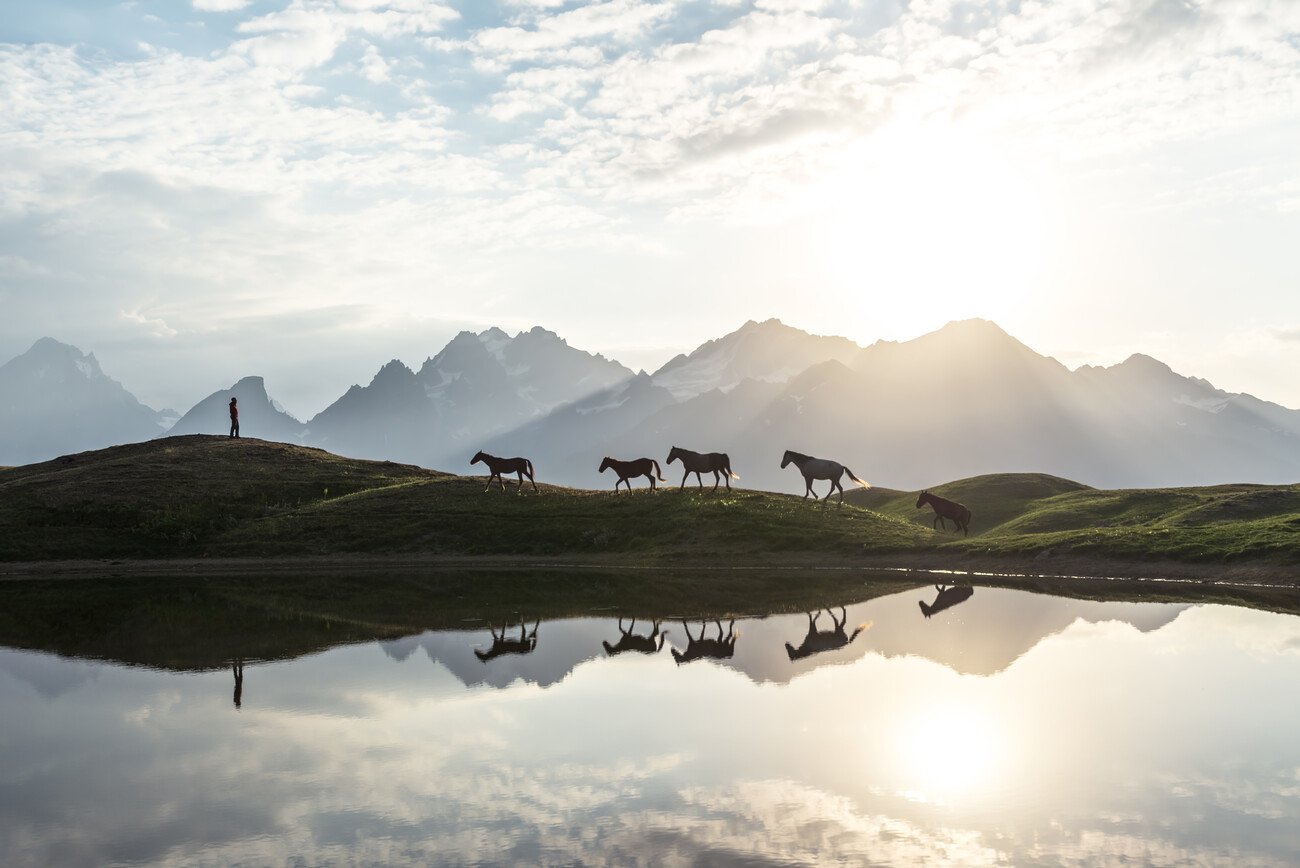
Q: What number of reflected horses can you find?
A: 5